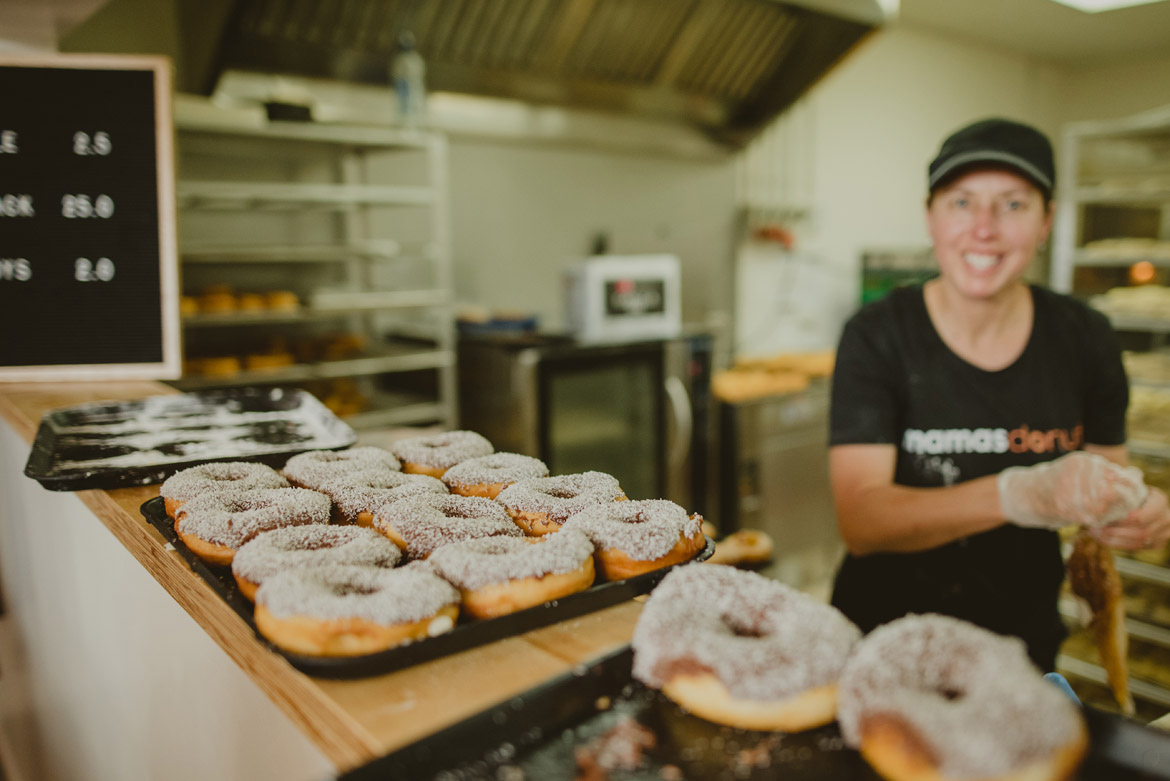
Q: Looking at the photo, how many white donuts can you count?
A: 14